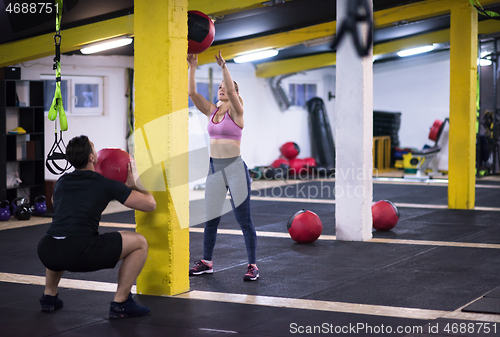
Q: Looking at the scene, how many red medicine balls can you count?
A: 8